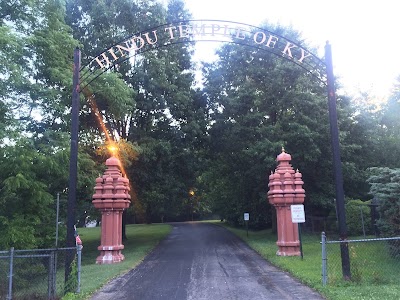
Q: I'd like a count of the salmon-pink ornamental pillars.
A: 2